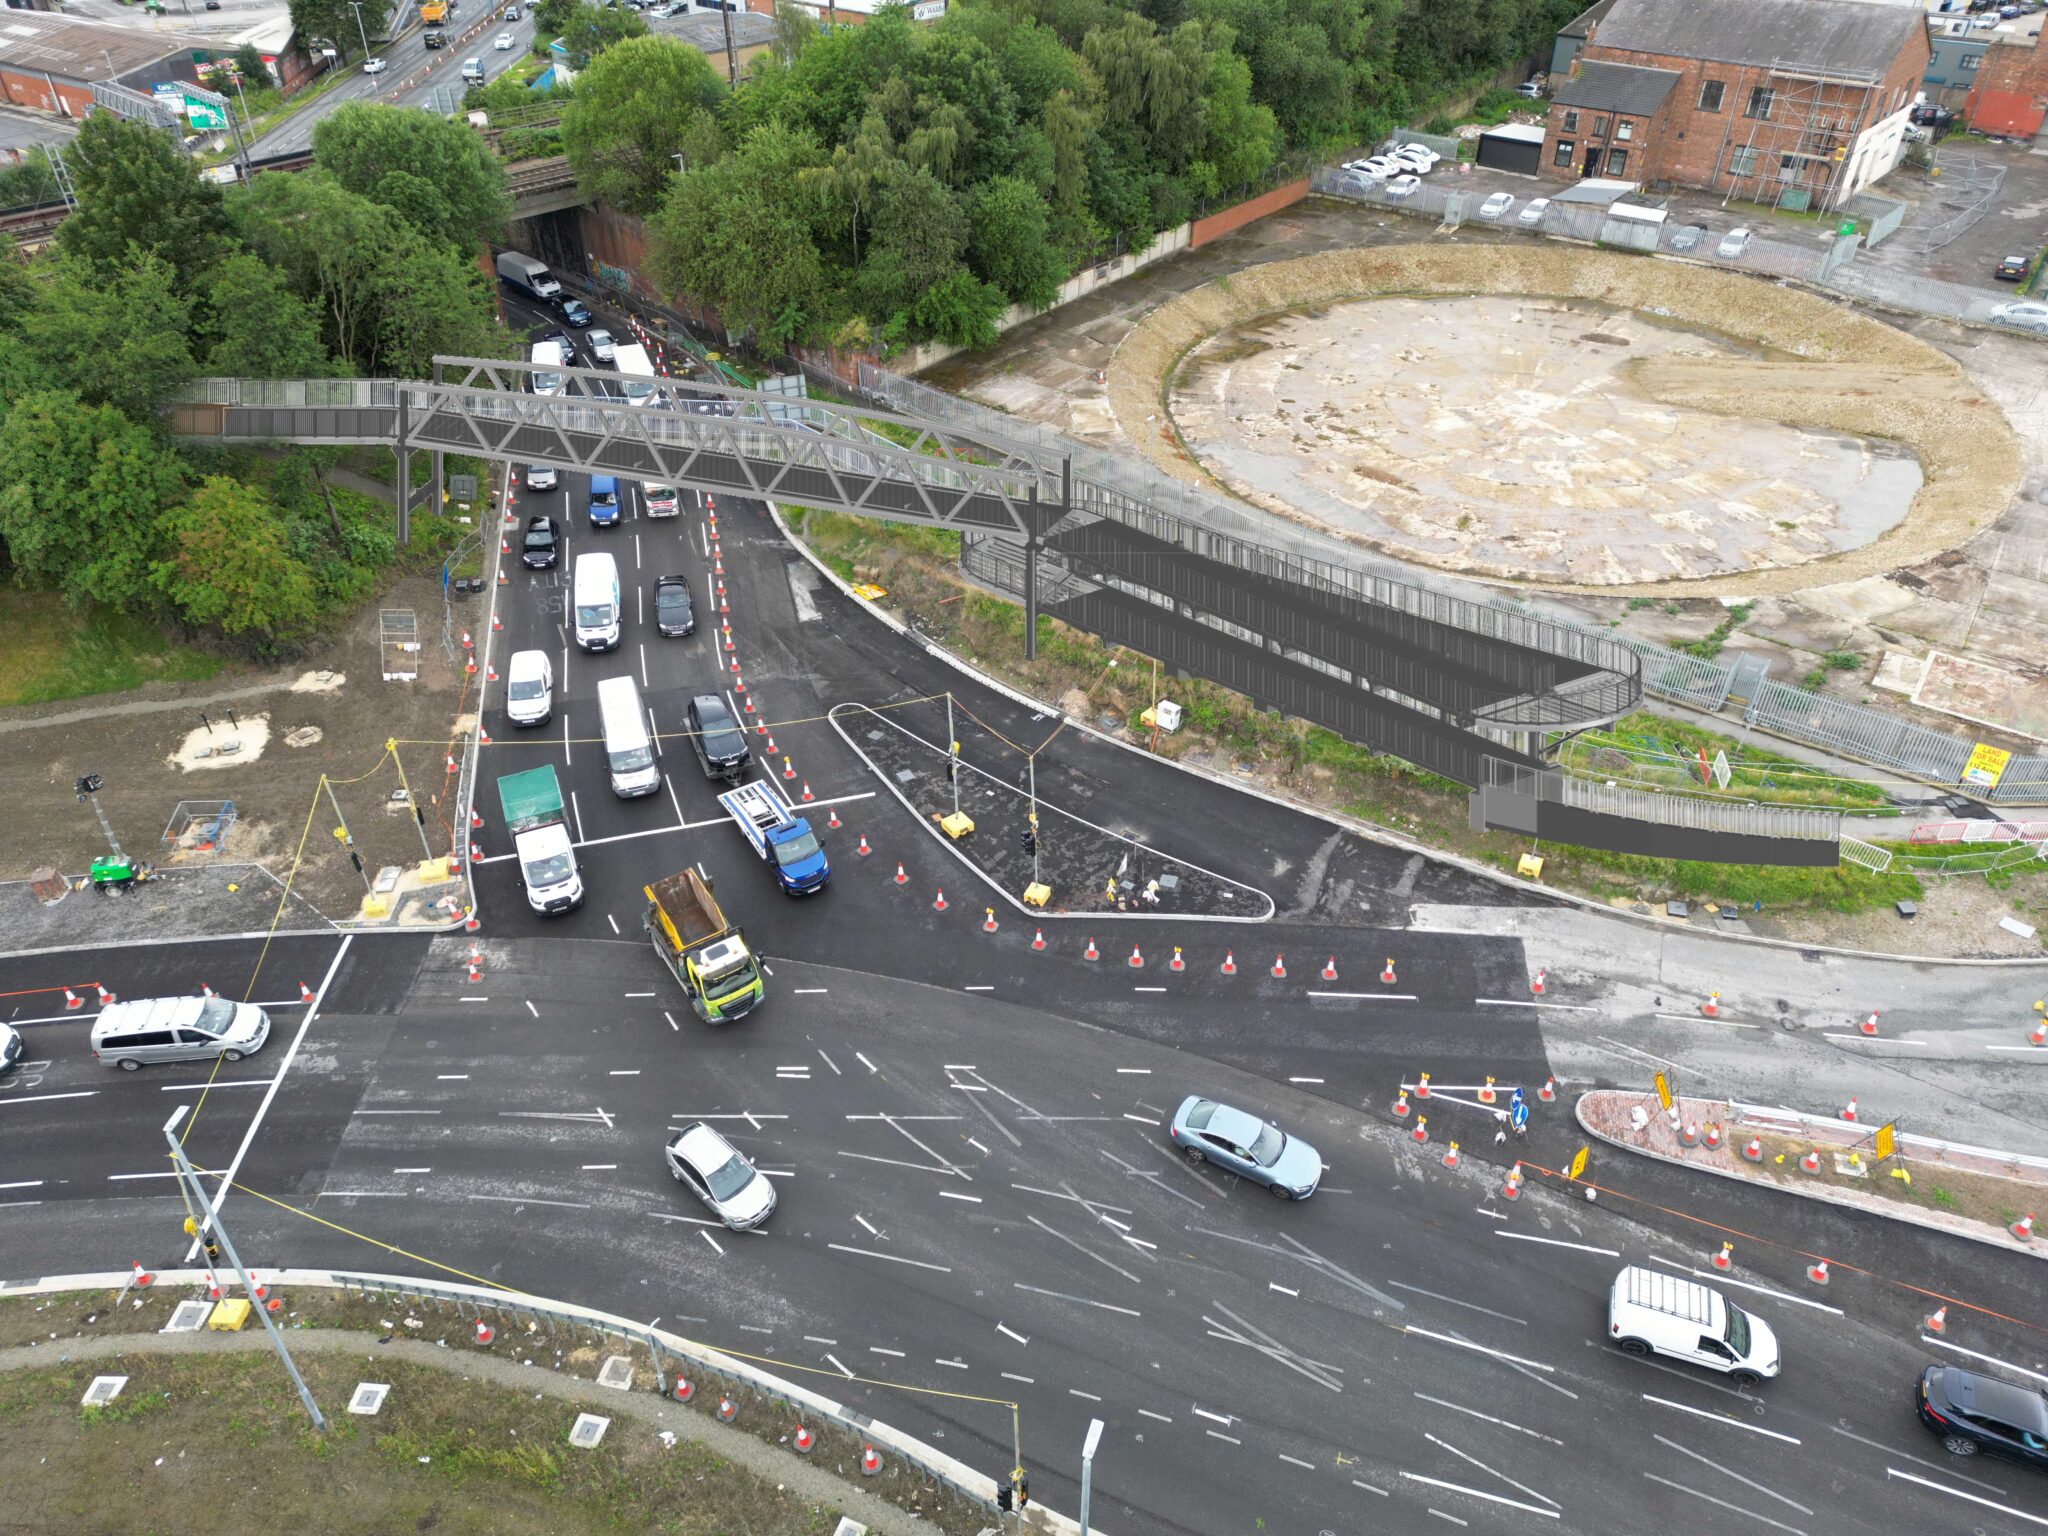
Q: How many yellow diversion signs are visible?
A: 3